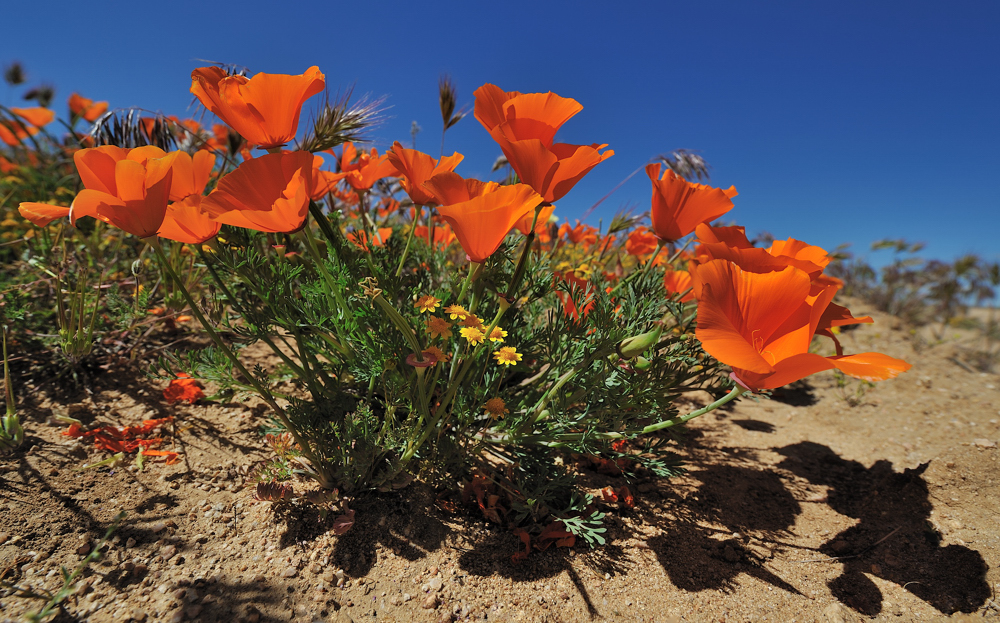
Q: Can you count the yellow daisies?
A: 9